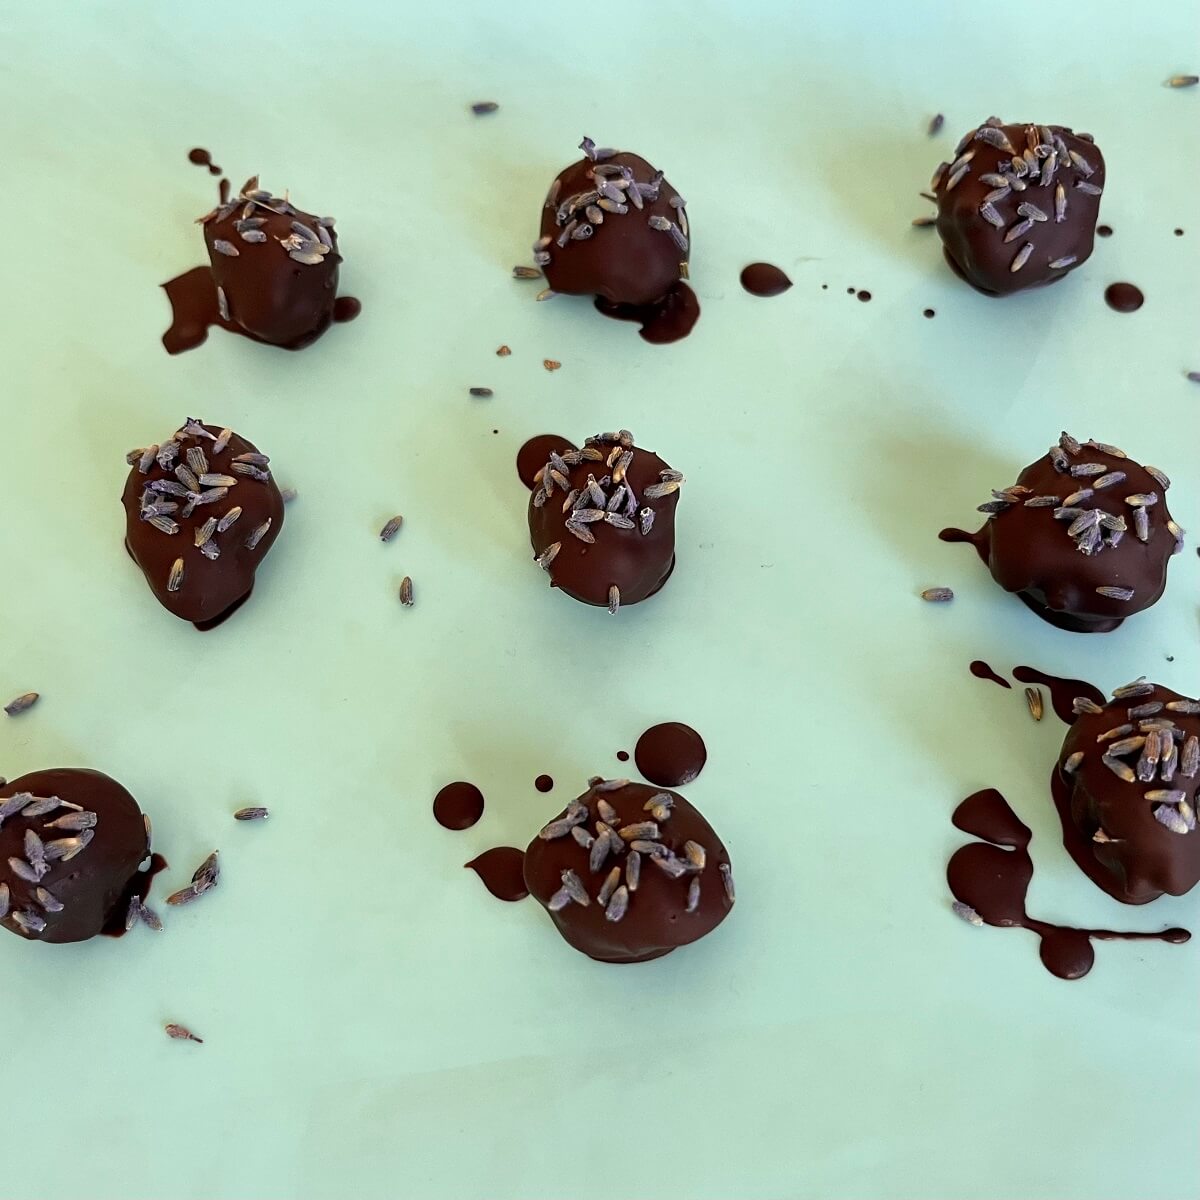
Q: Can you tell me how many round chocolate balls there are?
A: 9